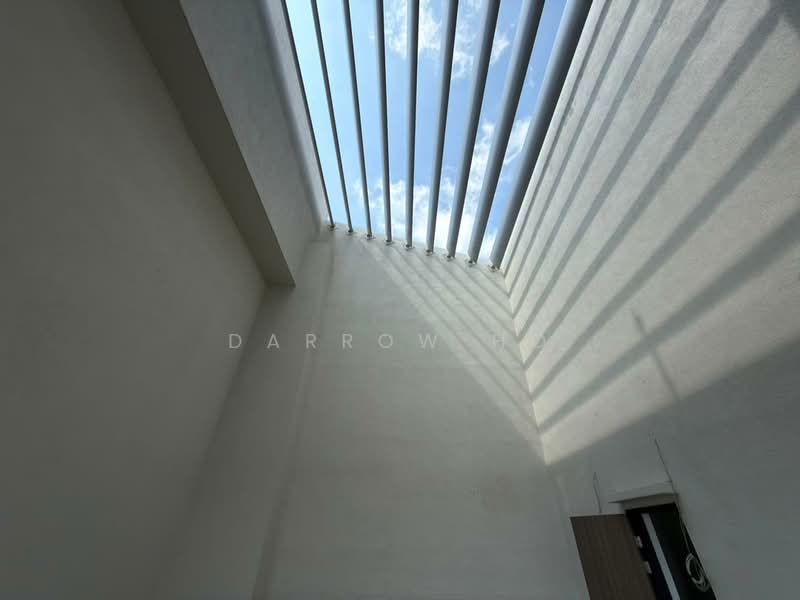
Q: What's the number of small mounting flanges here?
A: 9